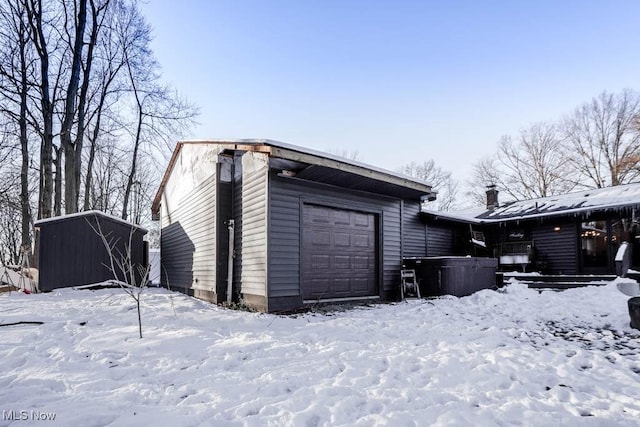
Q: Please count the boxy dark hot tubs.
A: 1